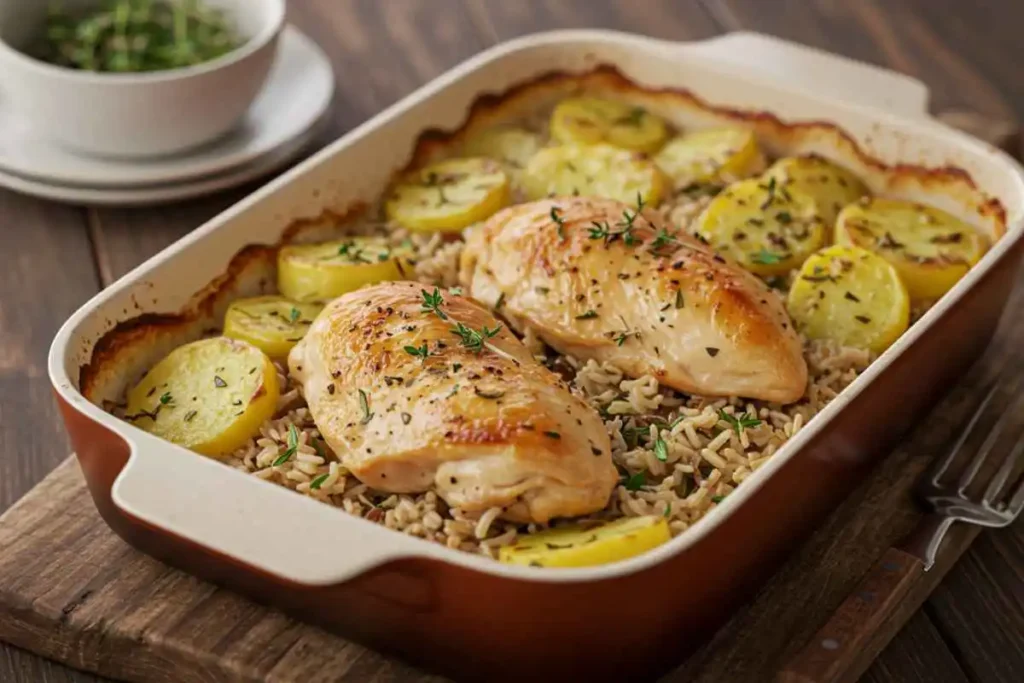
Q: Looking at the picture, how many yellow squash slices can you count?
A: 13